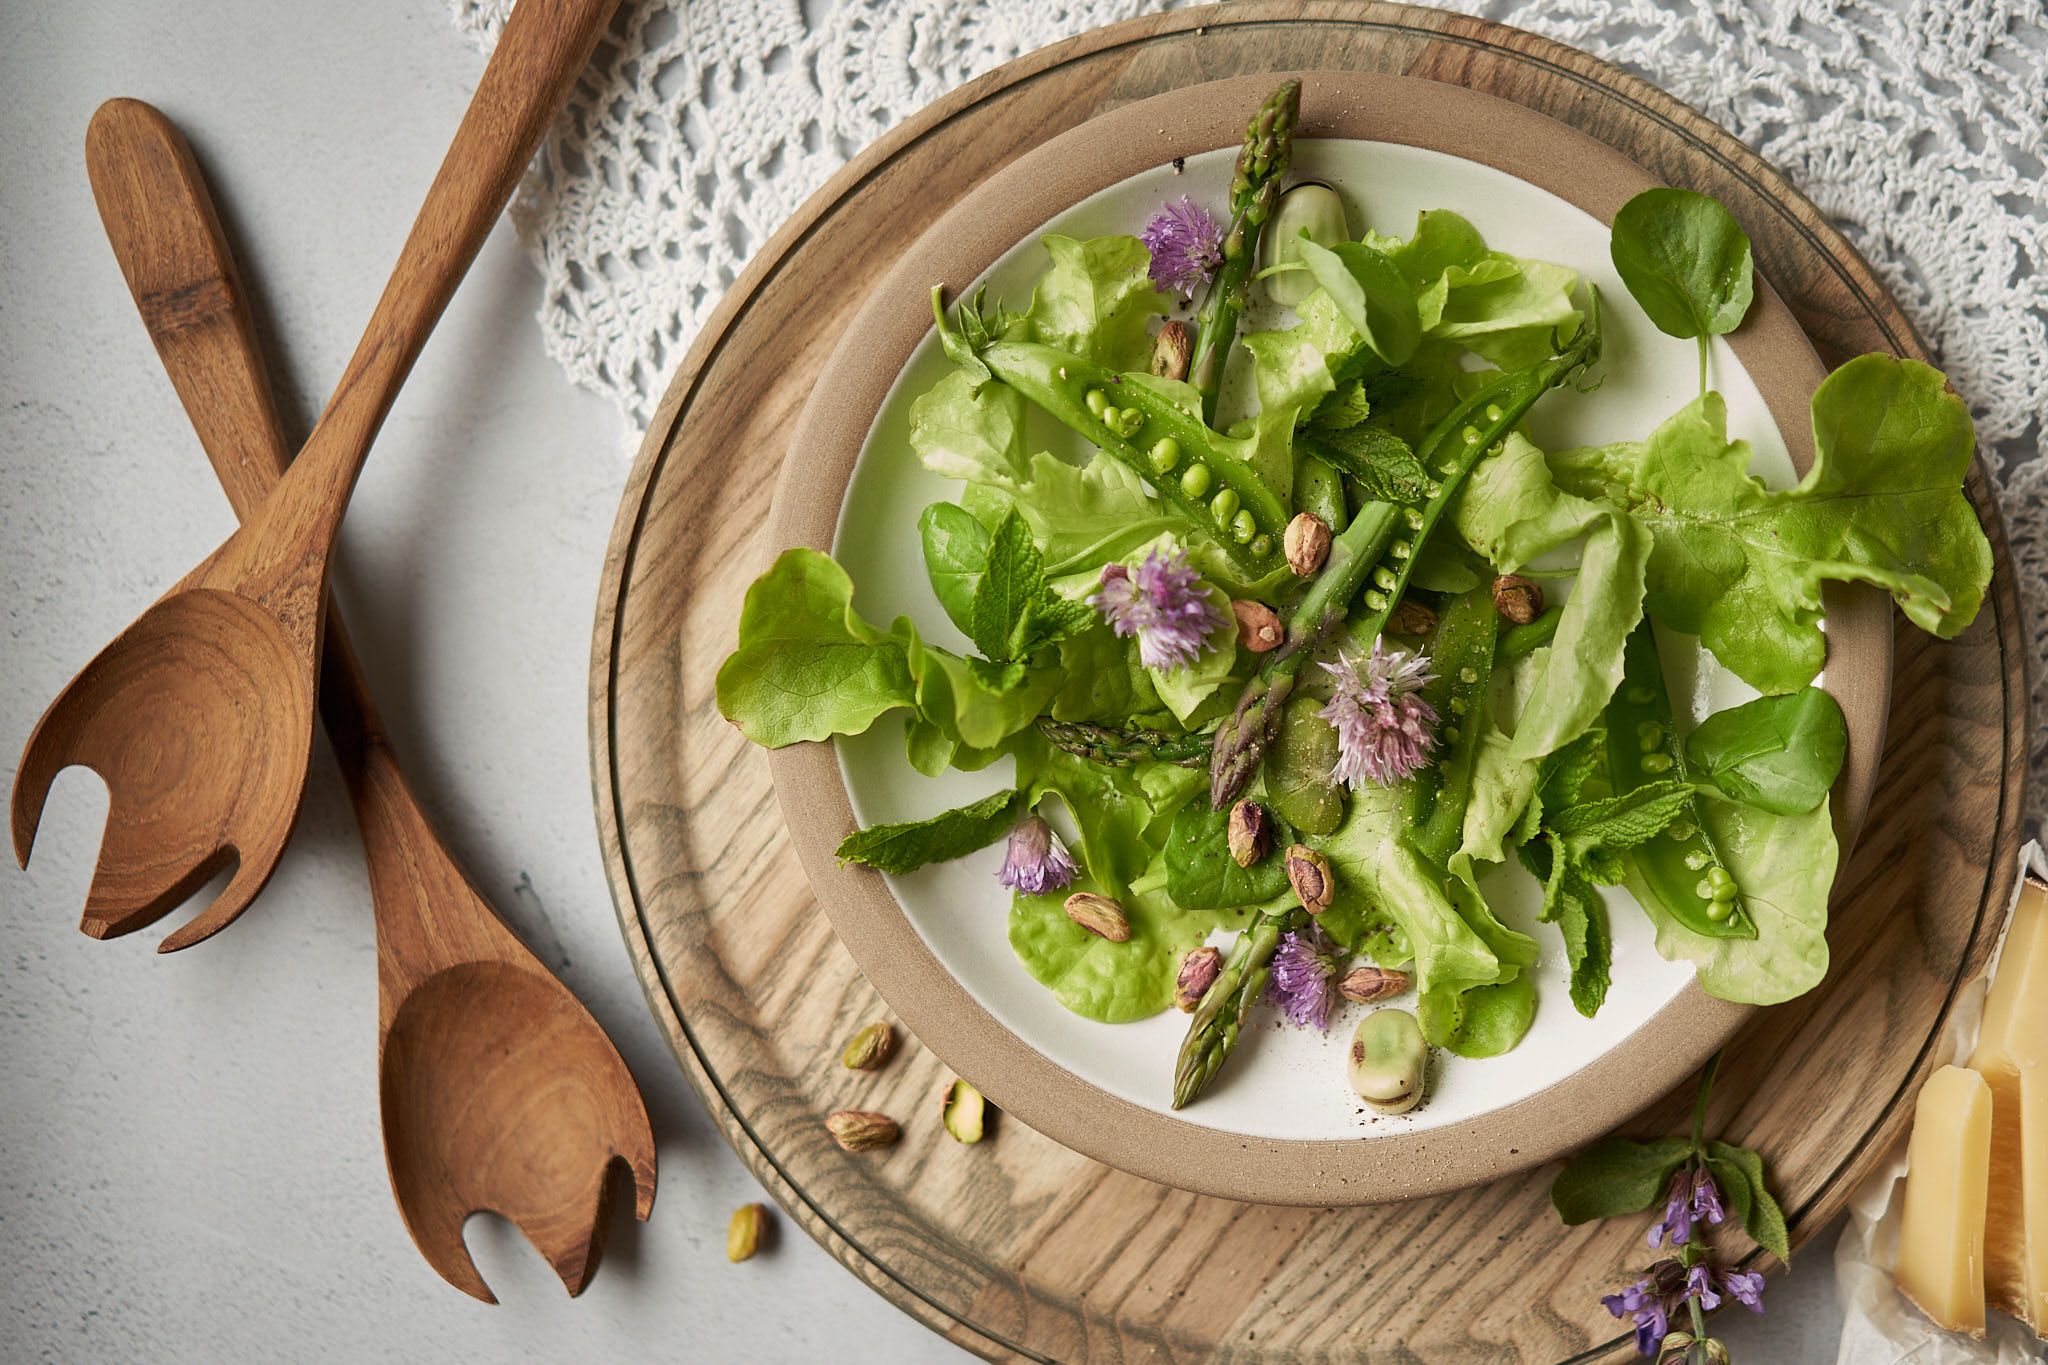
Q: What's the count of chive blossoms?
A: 5